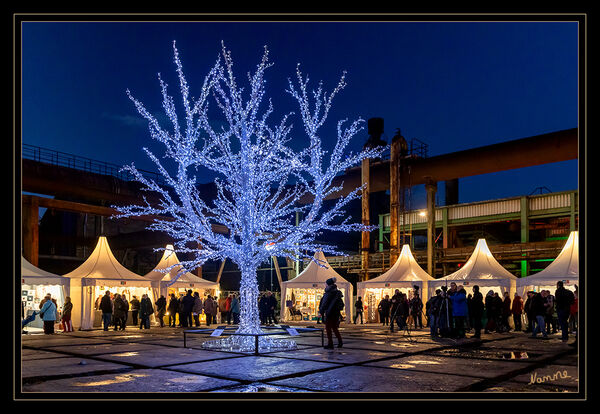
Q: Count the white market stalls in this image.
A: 7